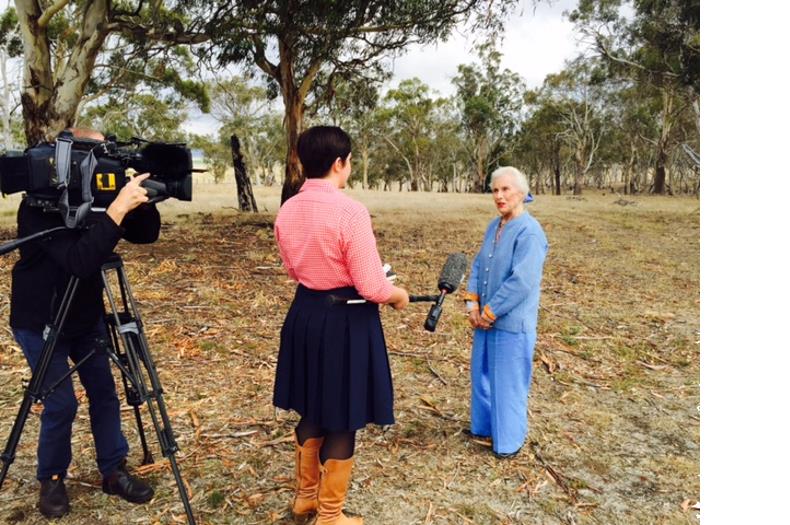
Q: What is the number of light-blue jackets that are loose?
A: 1